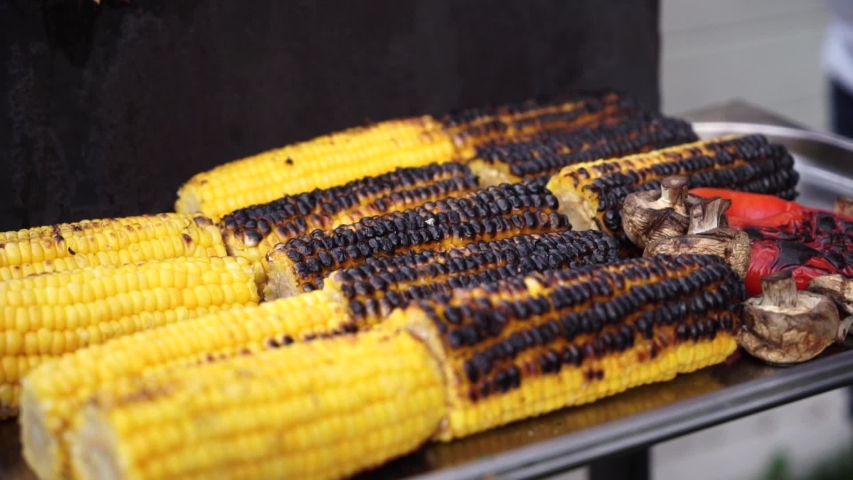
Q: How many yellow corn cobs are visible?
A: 5